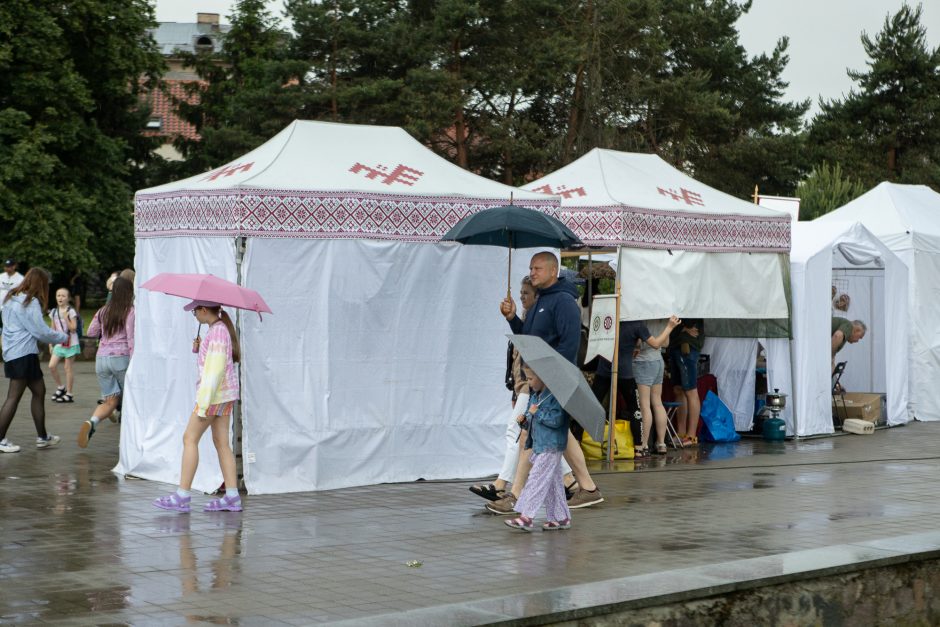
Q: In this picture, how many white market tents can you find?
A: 4